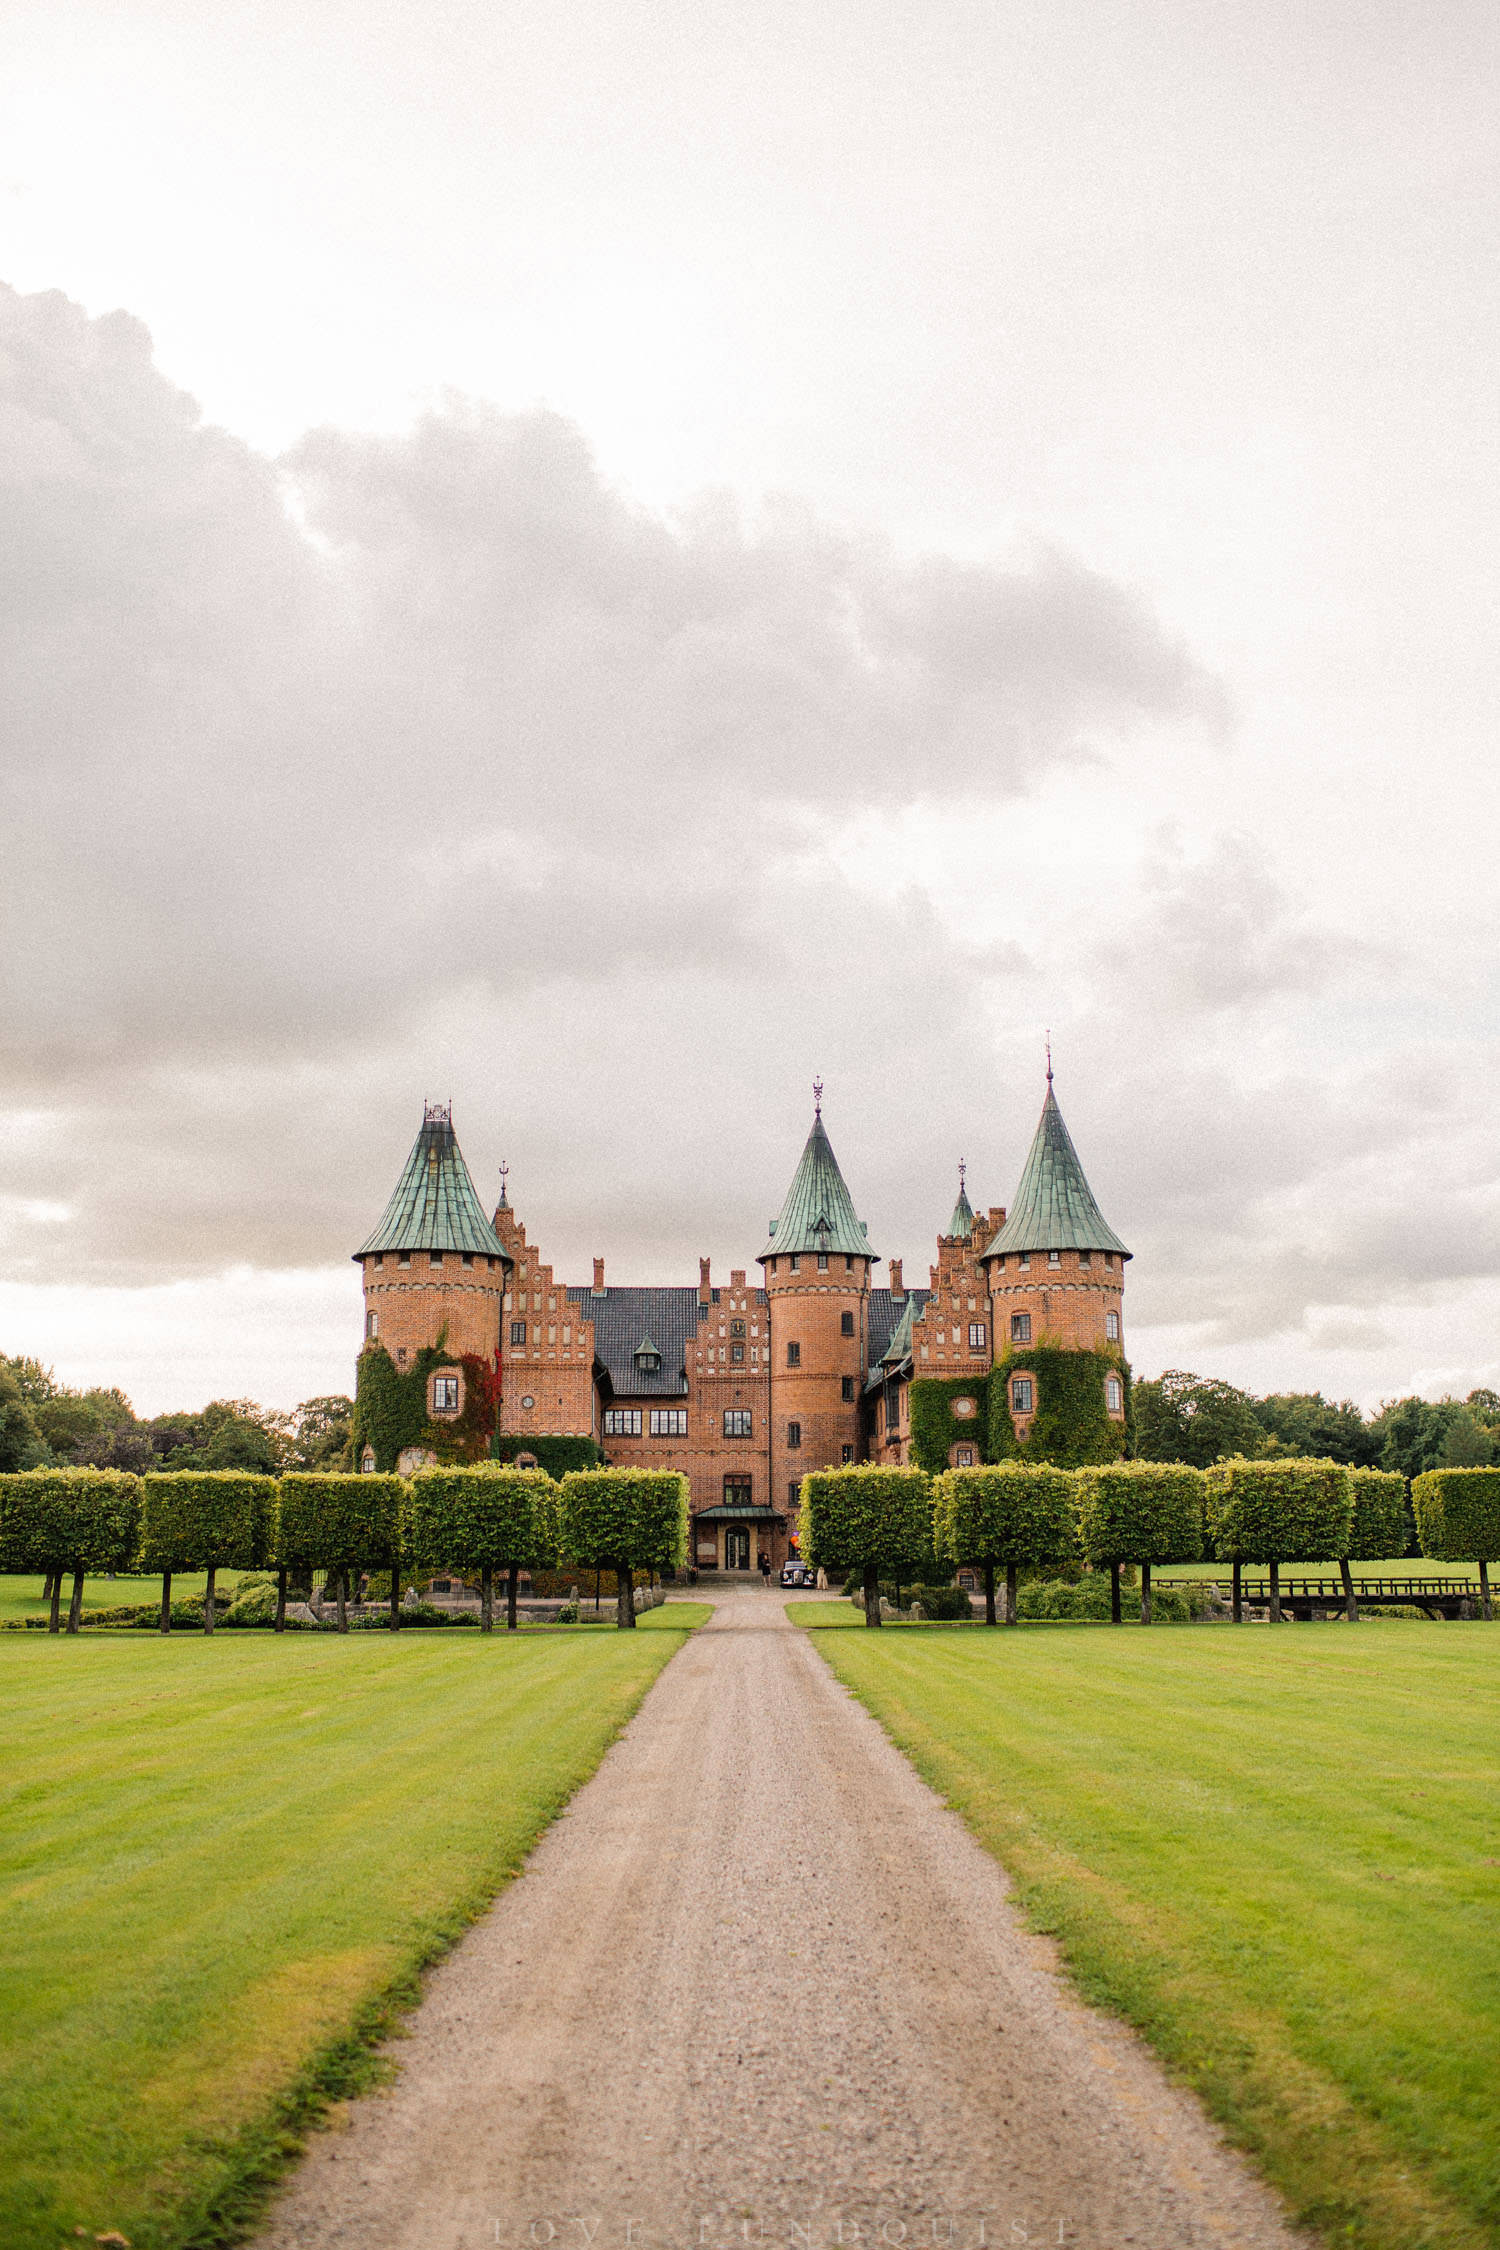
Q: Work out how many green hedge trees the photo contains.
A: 11